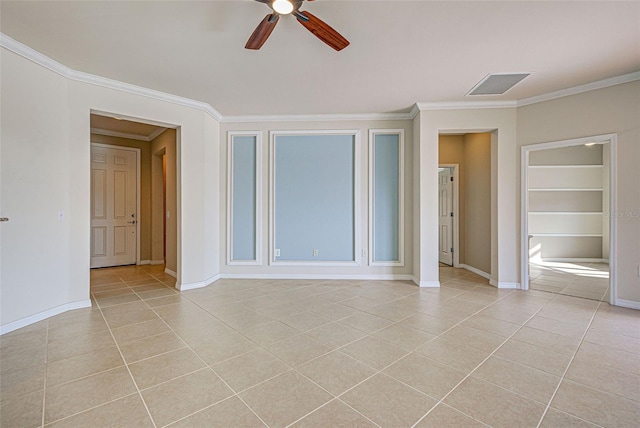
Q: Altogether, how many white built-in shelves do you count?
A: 4